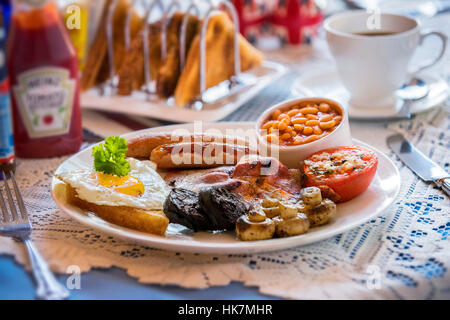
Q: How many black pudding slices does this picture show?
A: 2